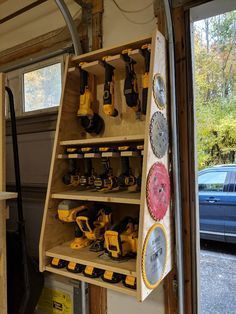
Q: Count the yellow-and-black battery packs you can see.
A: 5